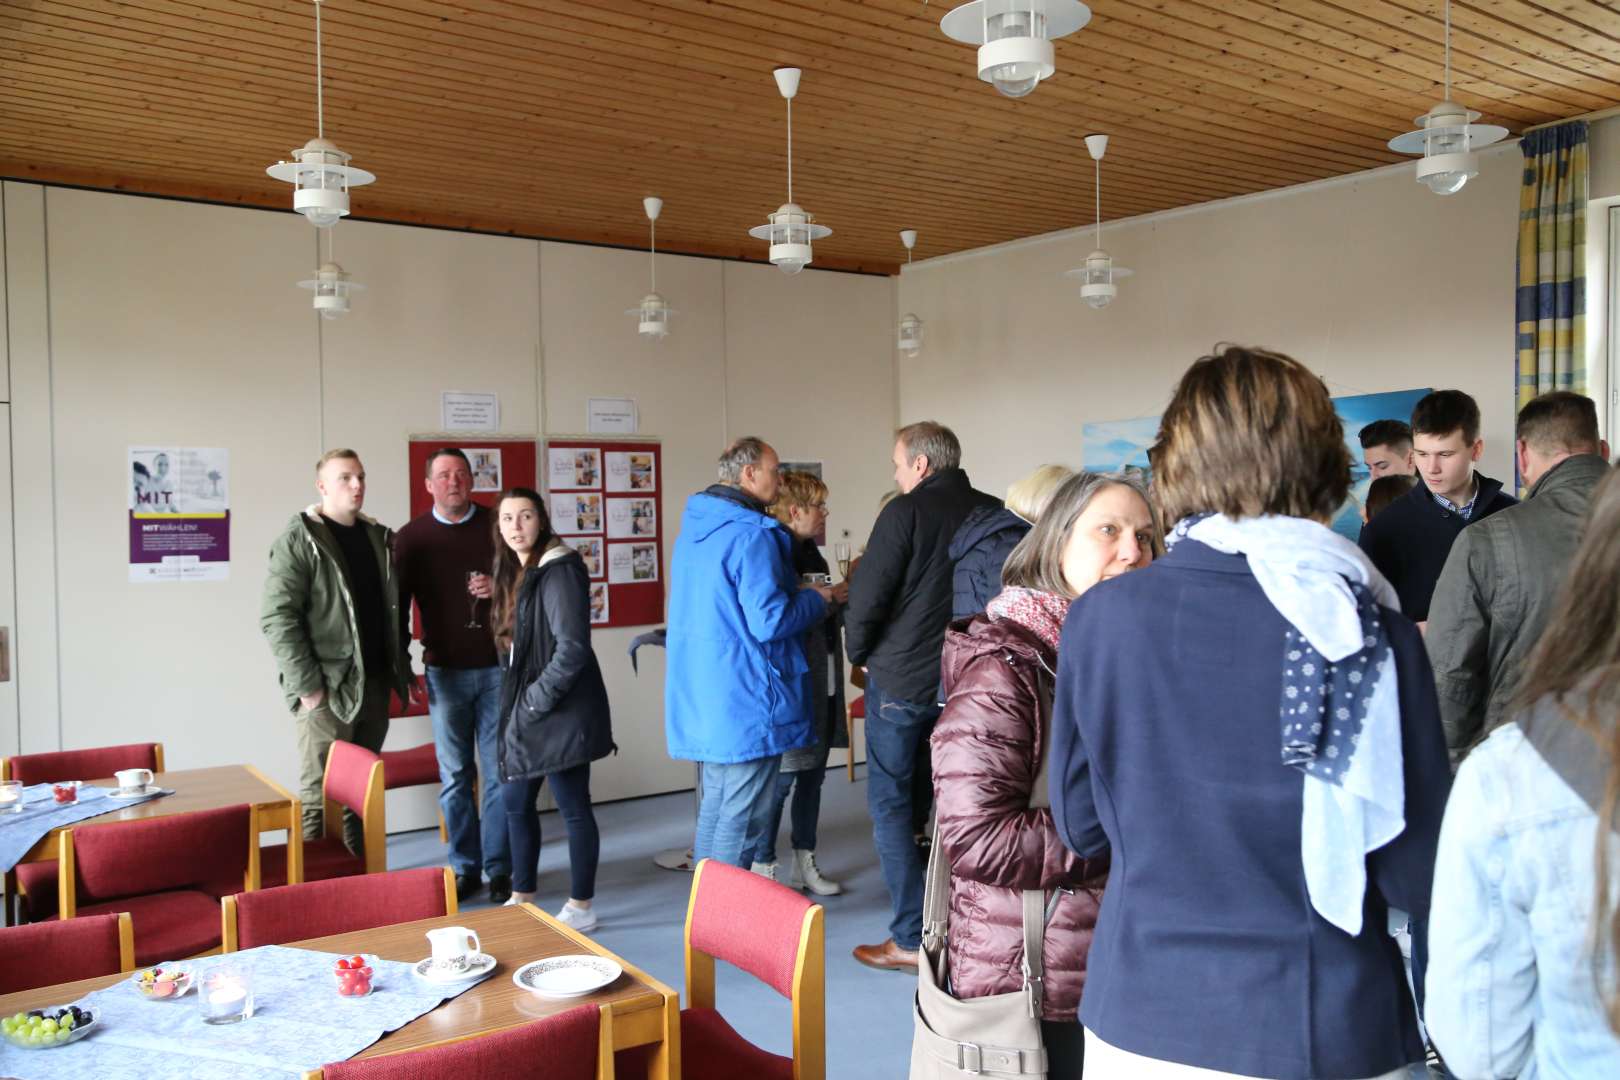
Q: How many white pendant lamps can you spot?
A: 8